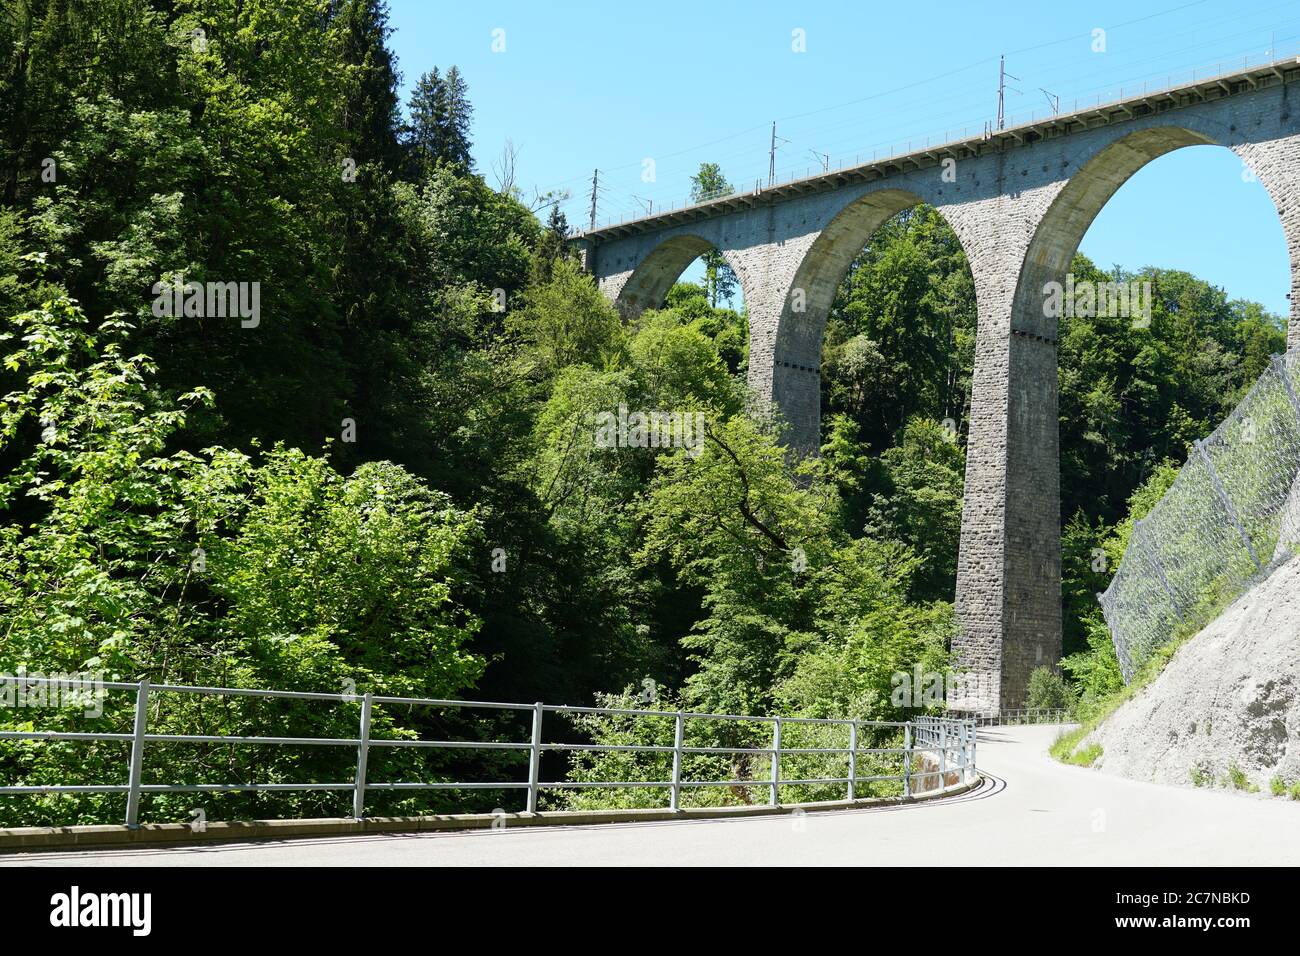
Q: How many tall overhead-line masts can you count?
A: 3